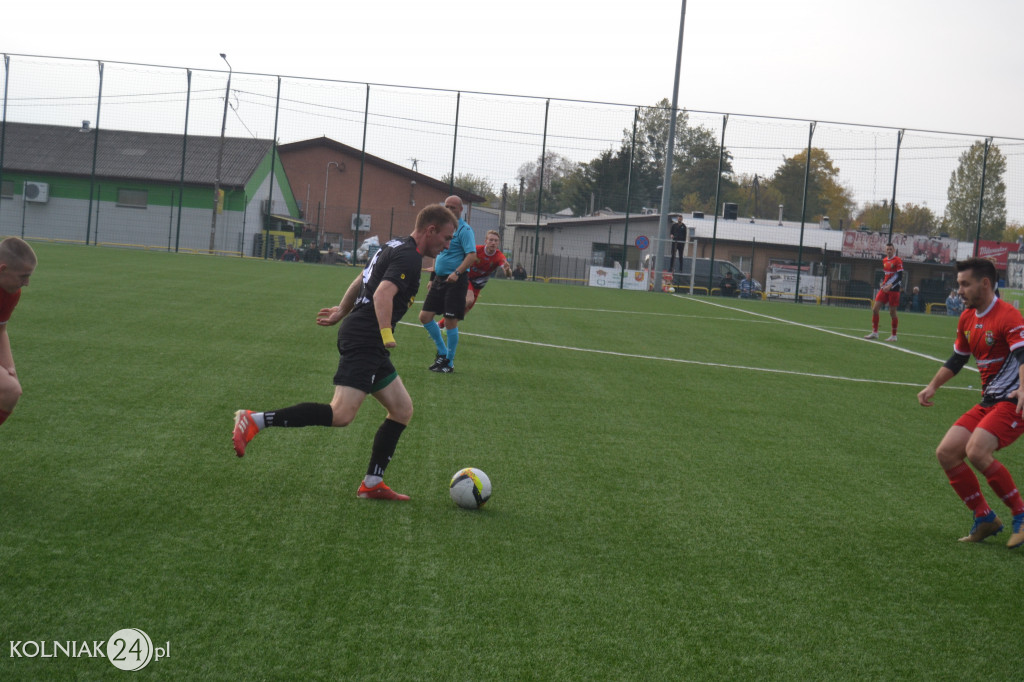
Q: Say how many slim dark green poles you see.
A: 12